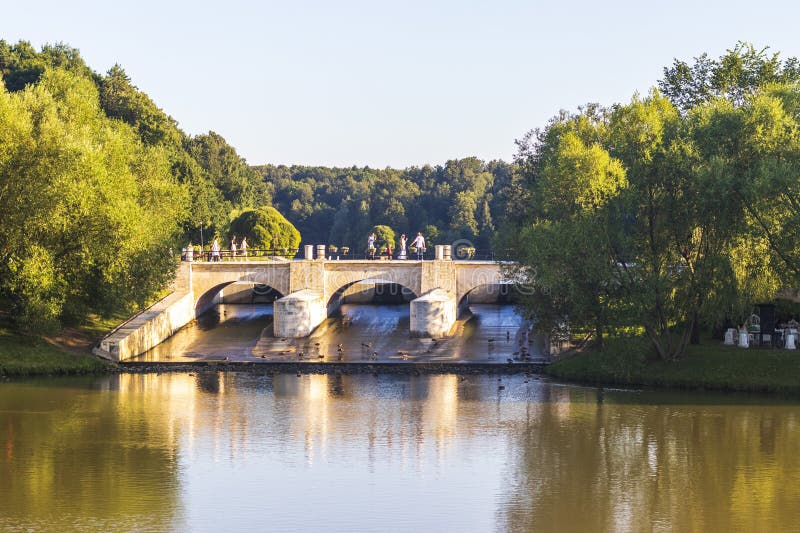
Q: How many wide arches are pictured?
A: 3